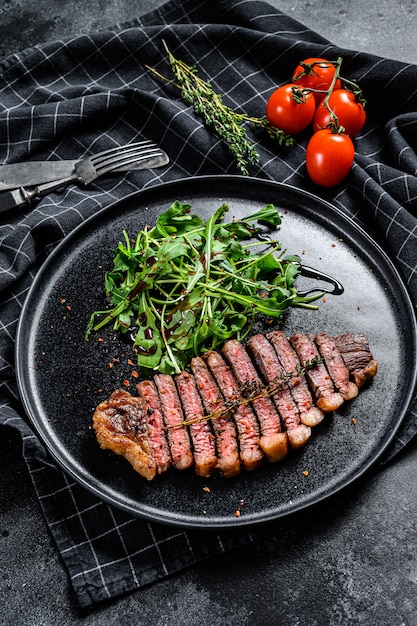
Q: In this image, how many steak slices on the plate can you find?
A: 12